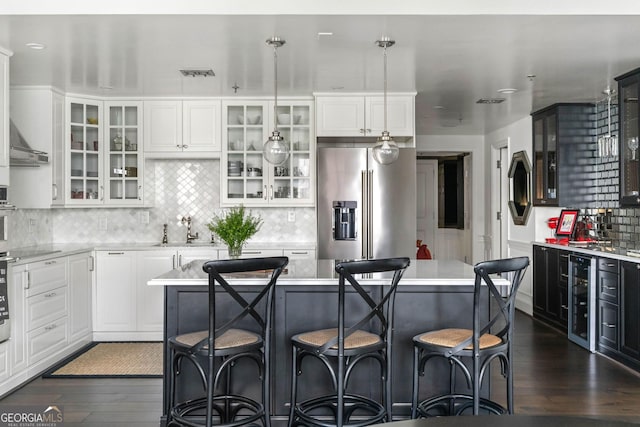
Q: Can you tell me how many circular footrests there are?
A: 3